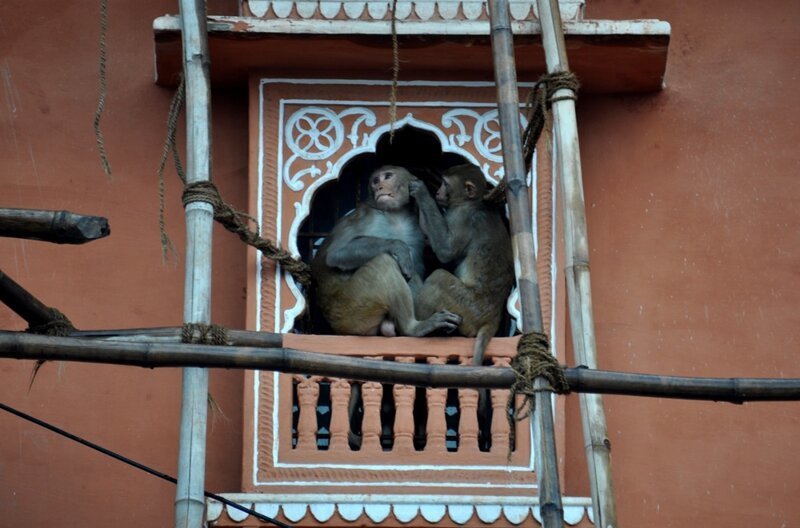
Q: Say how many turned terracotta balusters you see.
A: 7